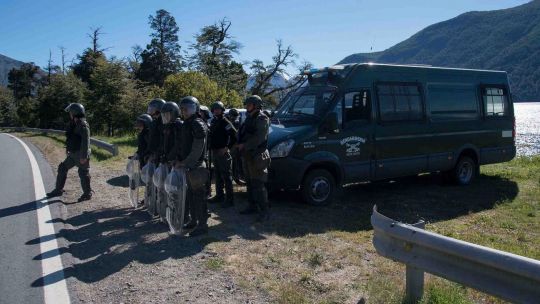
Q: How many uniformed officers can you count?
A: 9